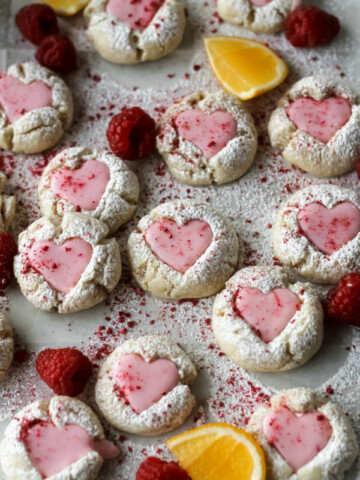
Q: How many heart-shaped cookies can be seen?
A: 13